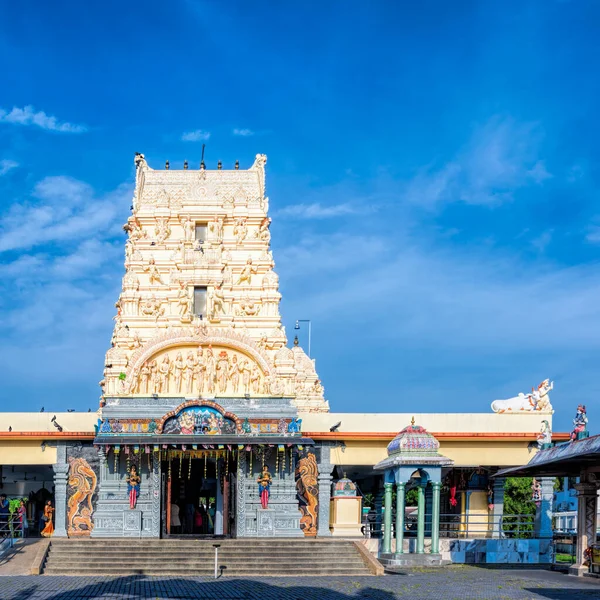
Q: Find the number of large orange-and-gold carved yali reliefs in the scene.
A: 2